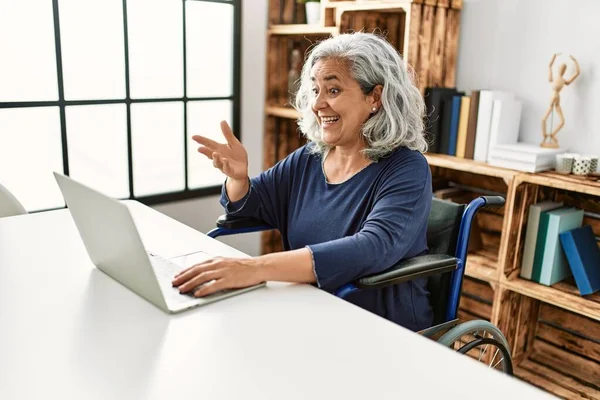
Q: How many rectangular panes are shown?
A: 8